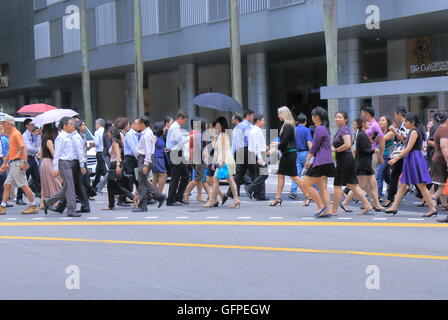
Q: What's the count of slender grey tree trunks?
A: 4